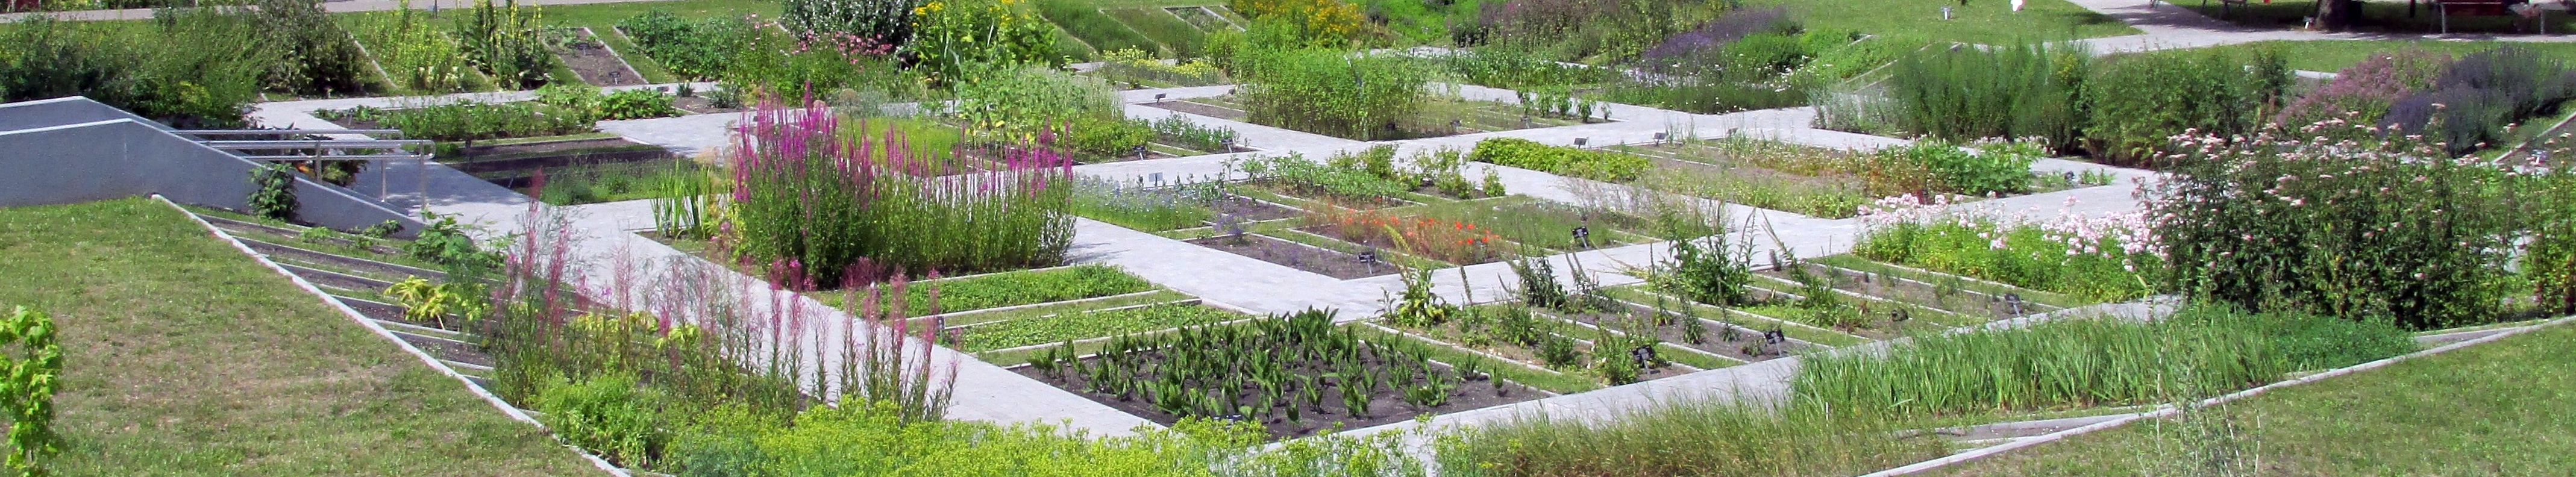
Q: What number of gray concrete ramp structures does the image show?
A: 1